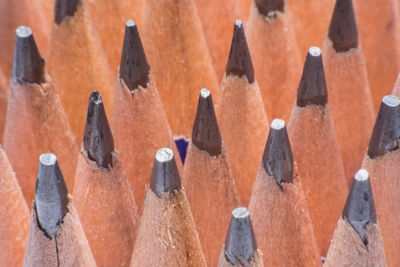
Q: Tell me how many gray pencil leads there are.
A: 15